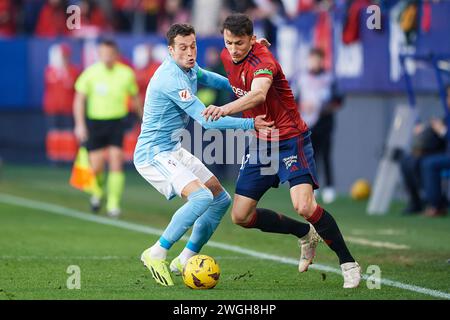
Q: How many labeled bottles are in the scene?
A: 0